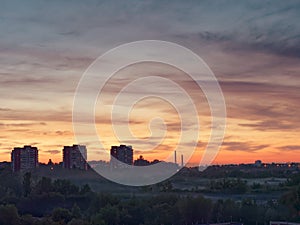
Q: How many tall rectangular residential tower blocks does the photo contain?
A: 3